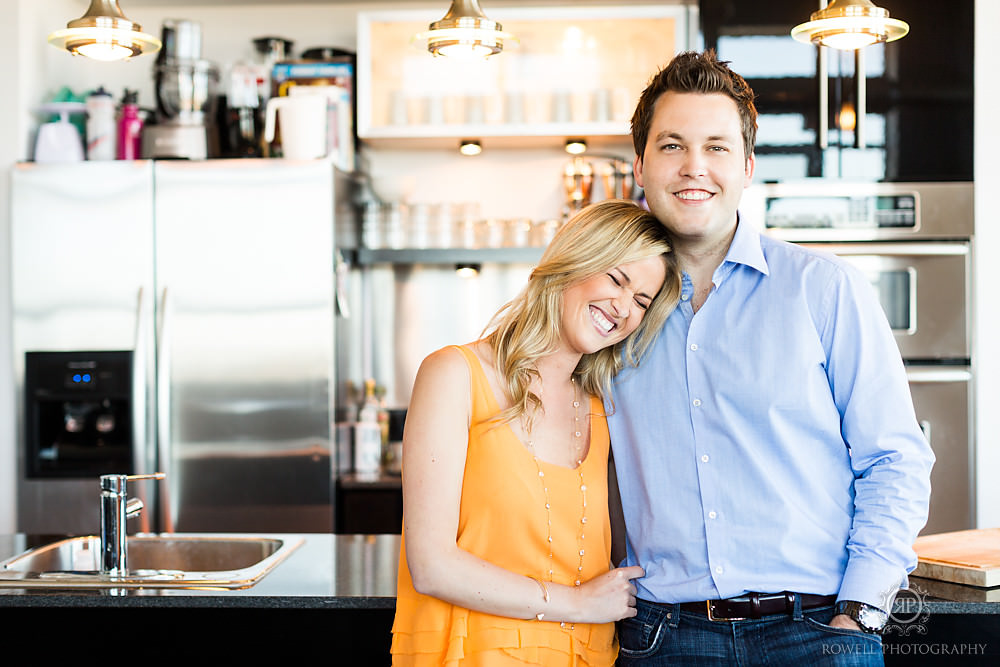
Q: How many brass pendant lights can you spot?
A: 3